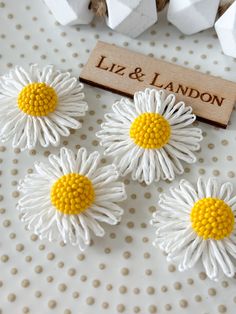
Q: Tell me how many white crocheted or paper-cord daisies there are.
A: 4